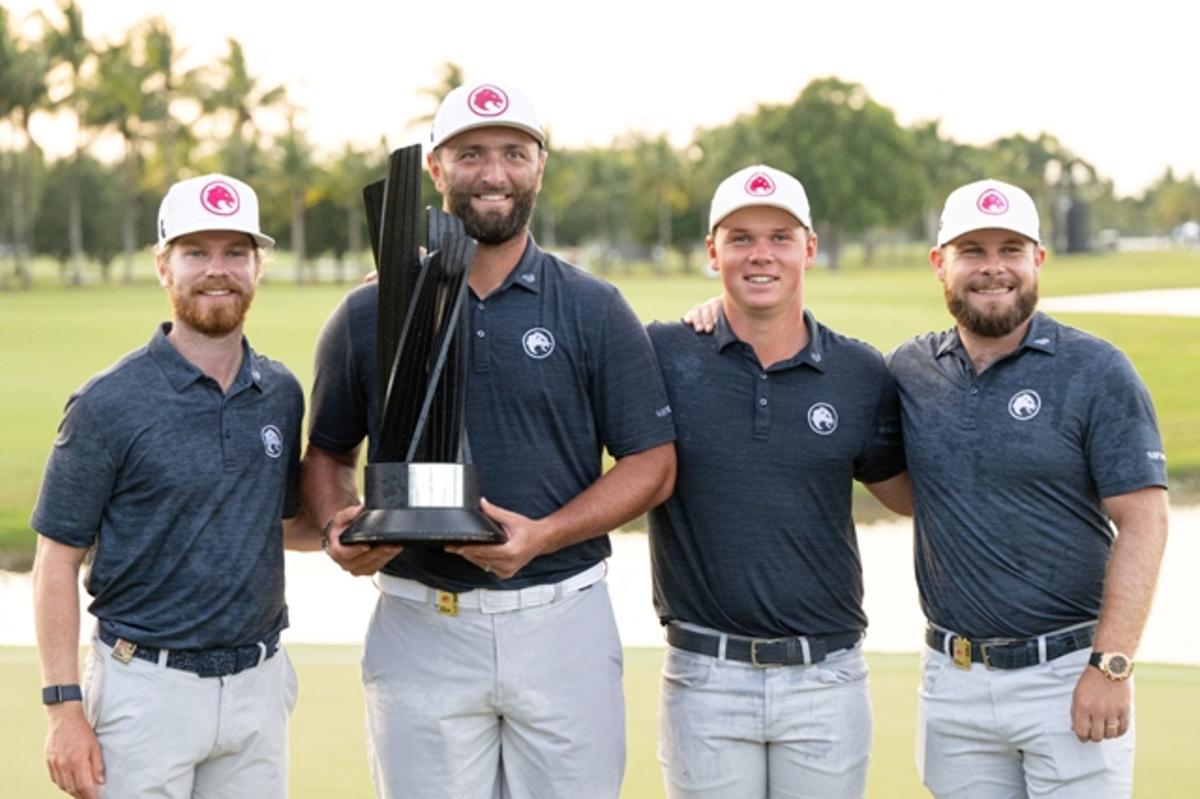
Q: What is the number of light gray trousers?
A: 4